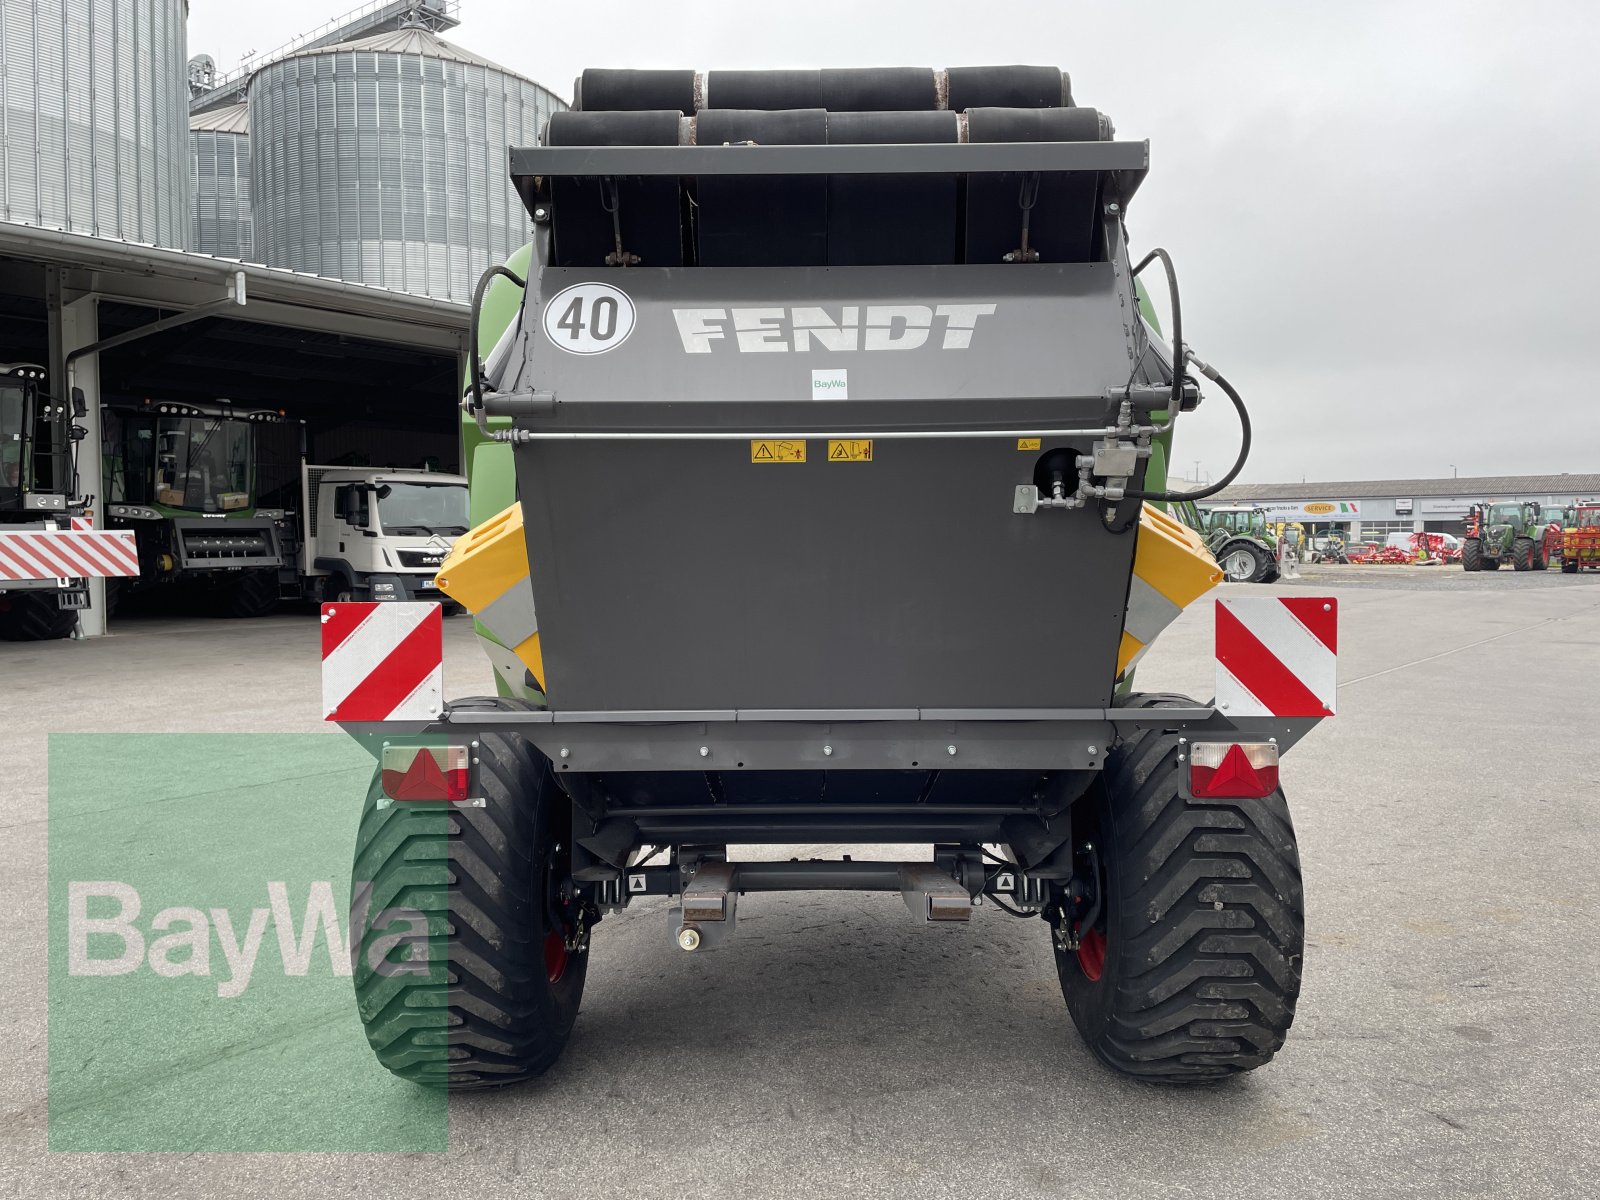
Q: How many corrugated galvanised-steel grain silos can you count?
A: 3